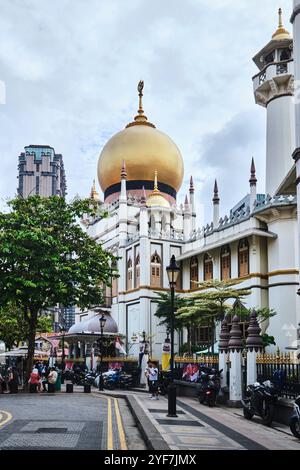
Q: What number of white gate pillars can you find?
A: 3